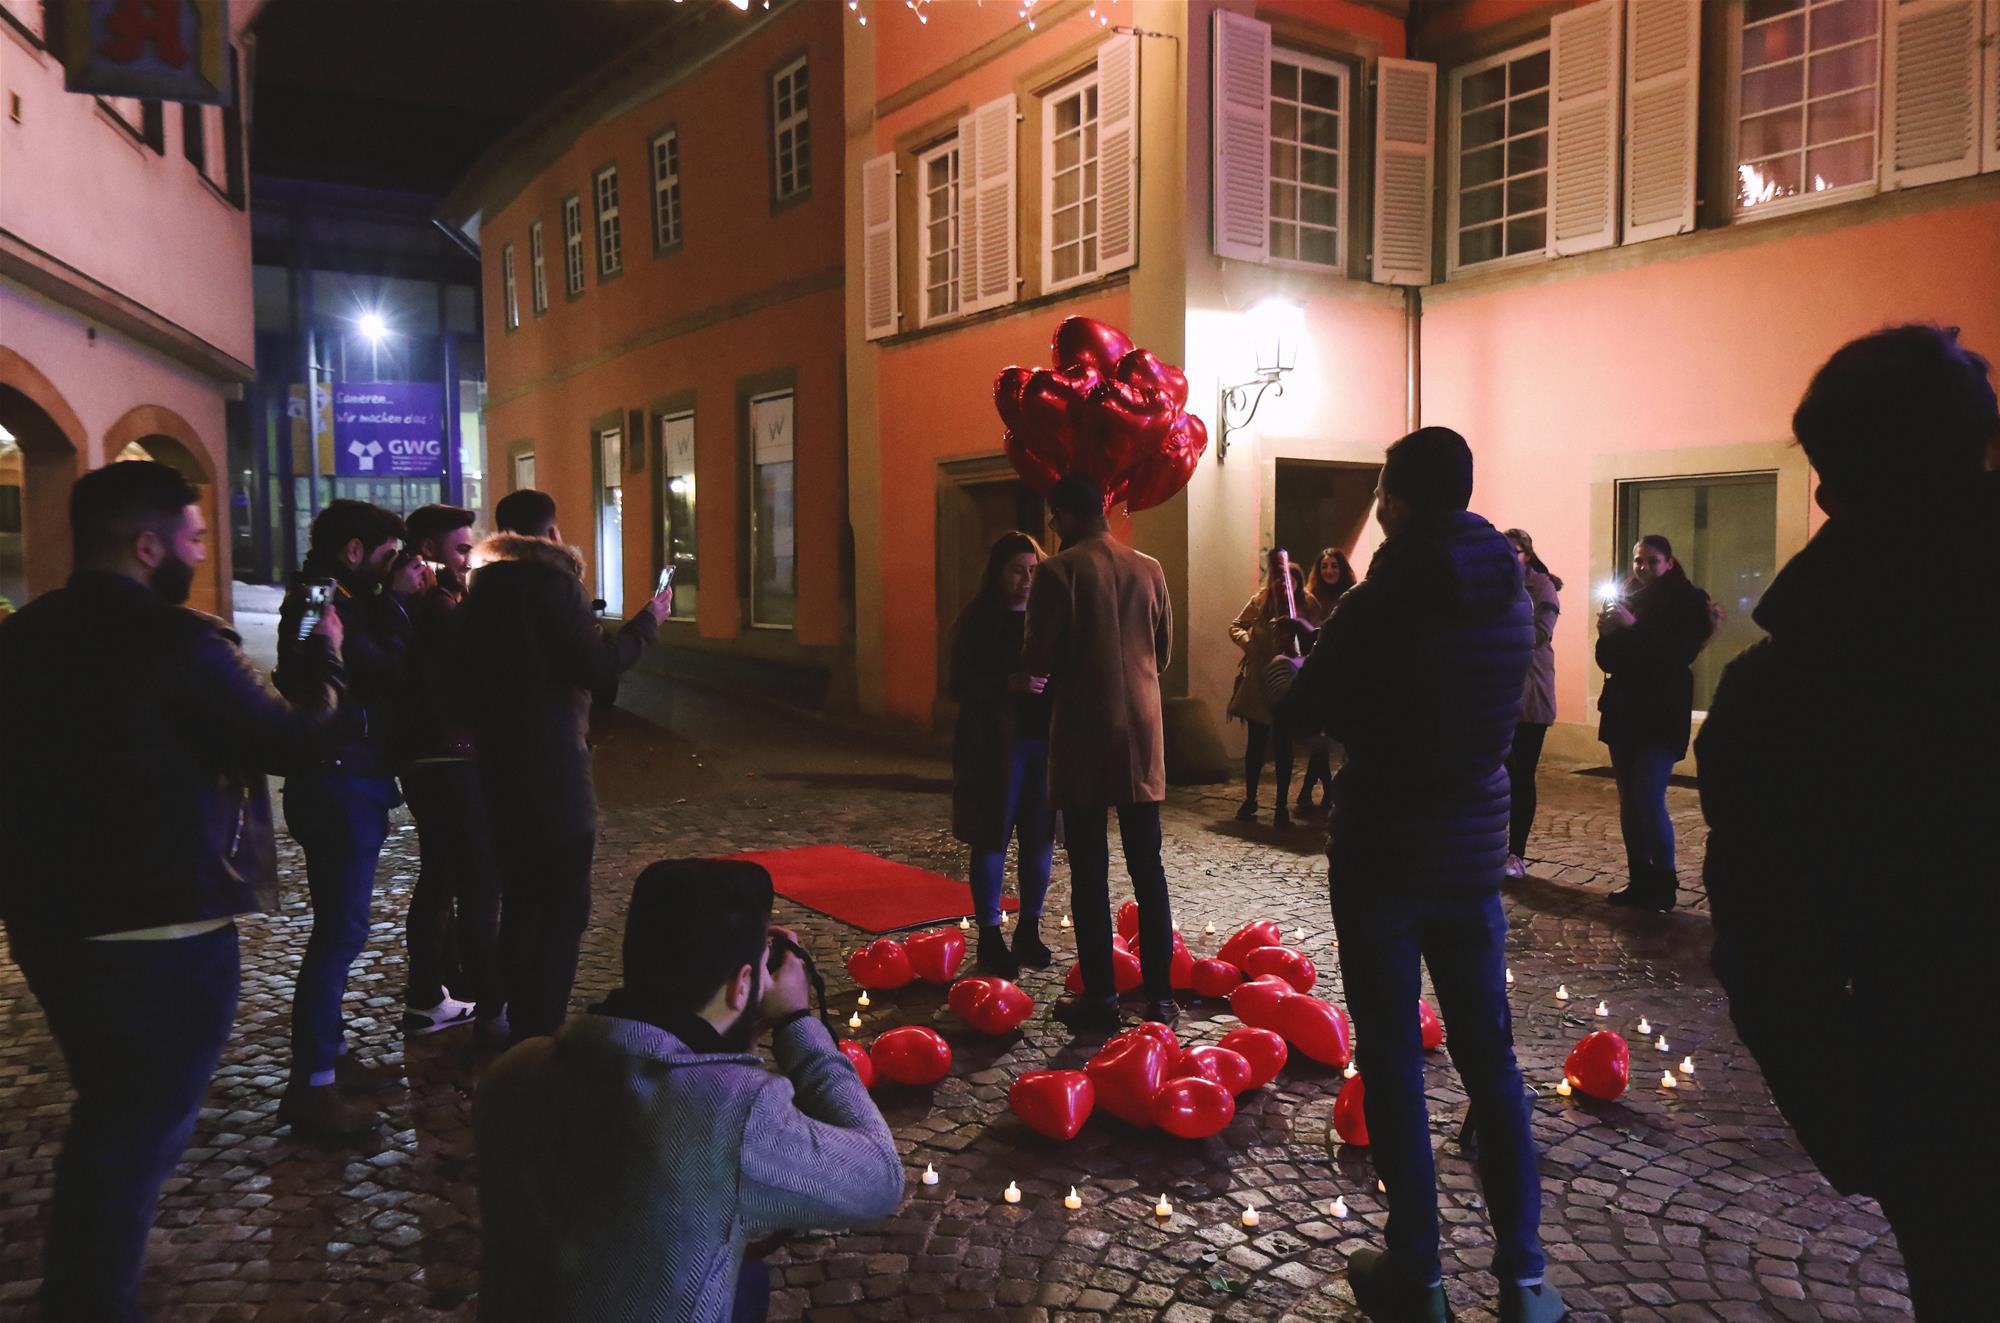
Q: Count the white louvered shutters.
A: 10